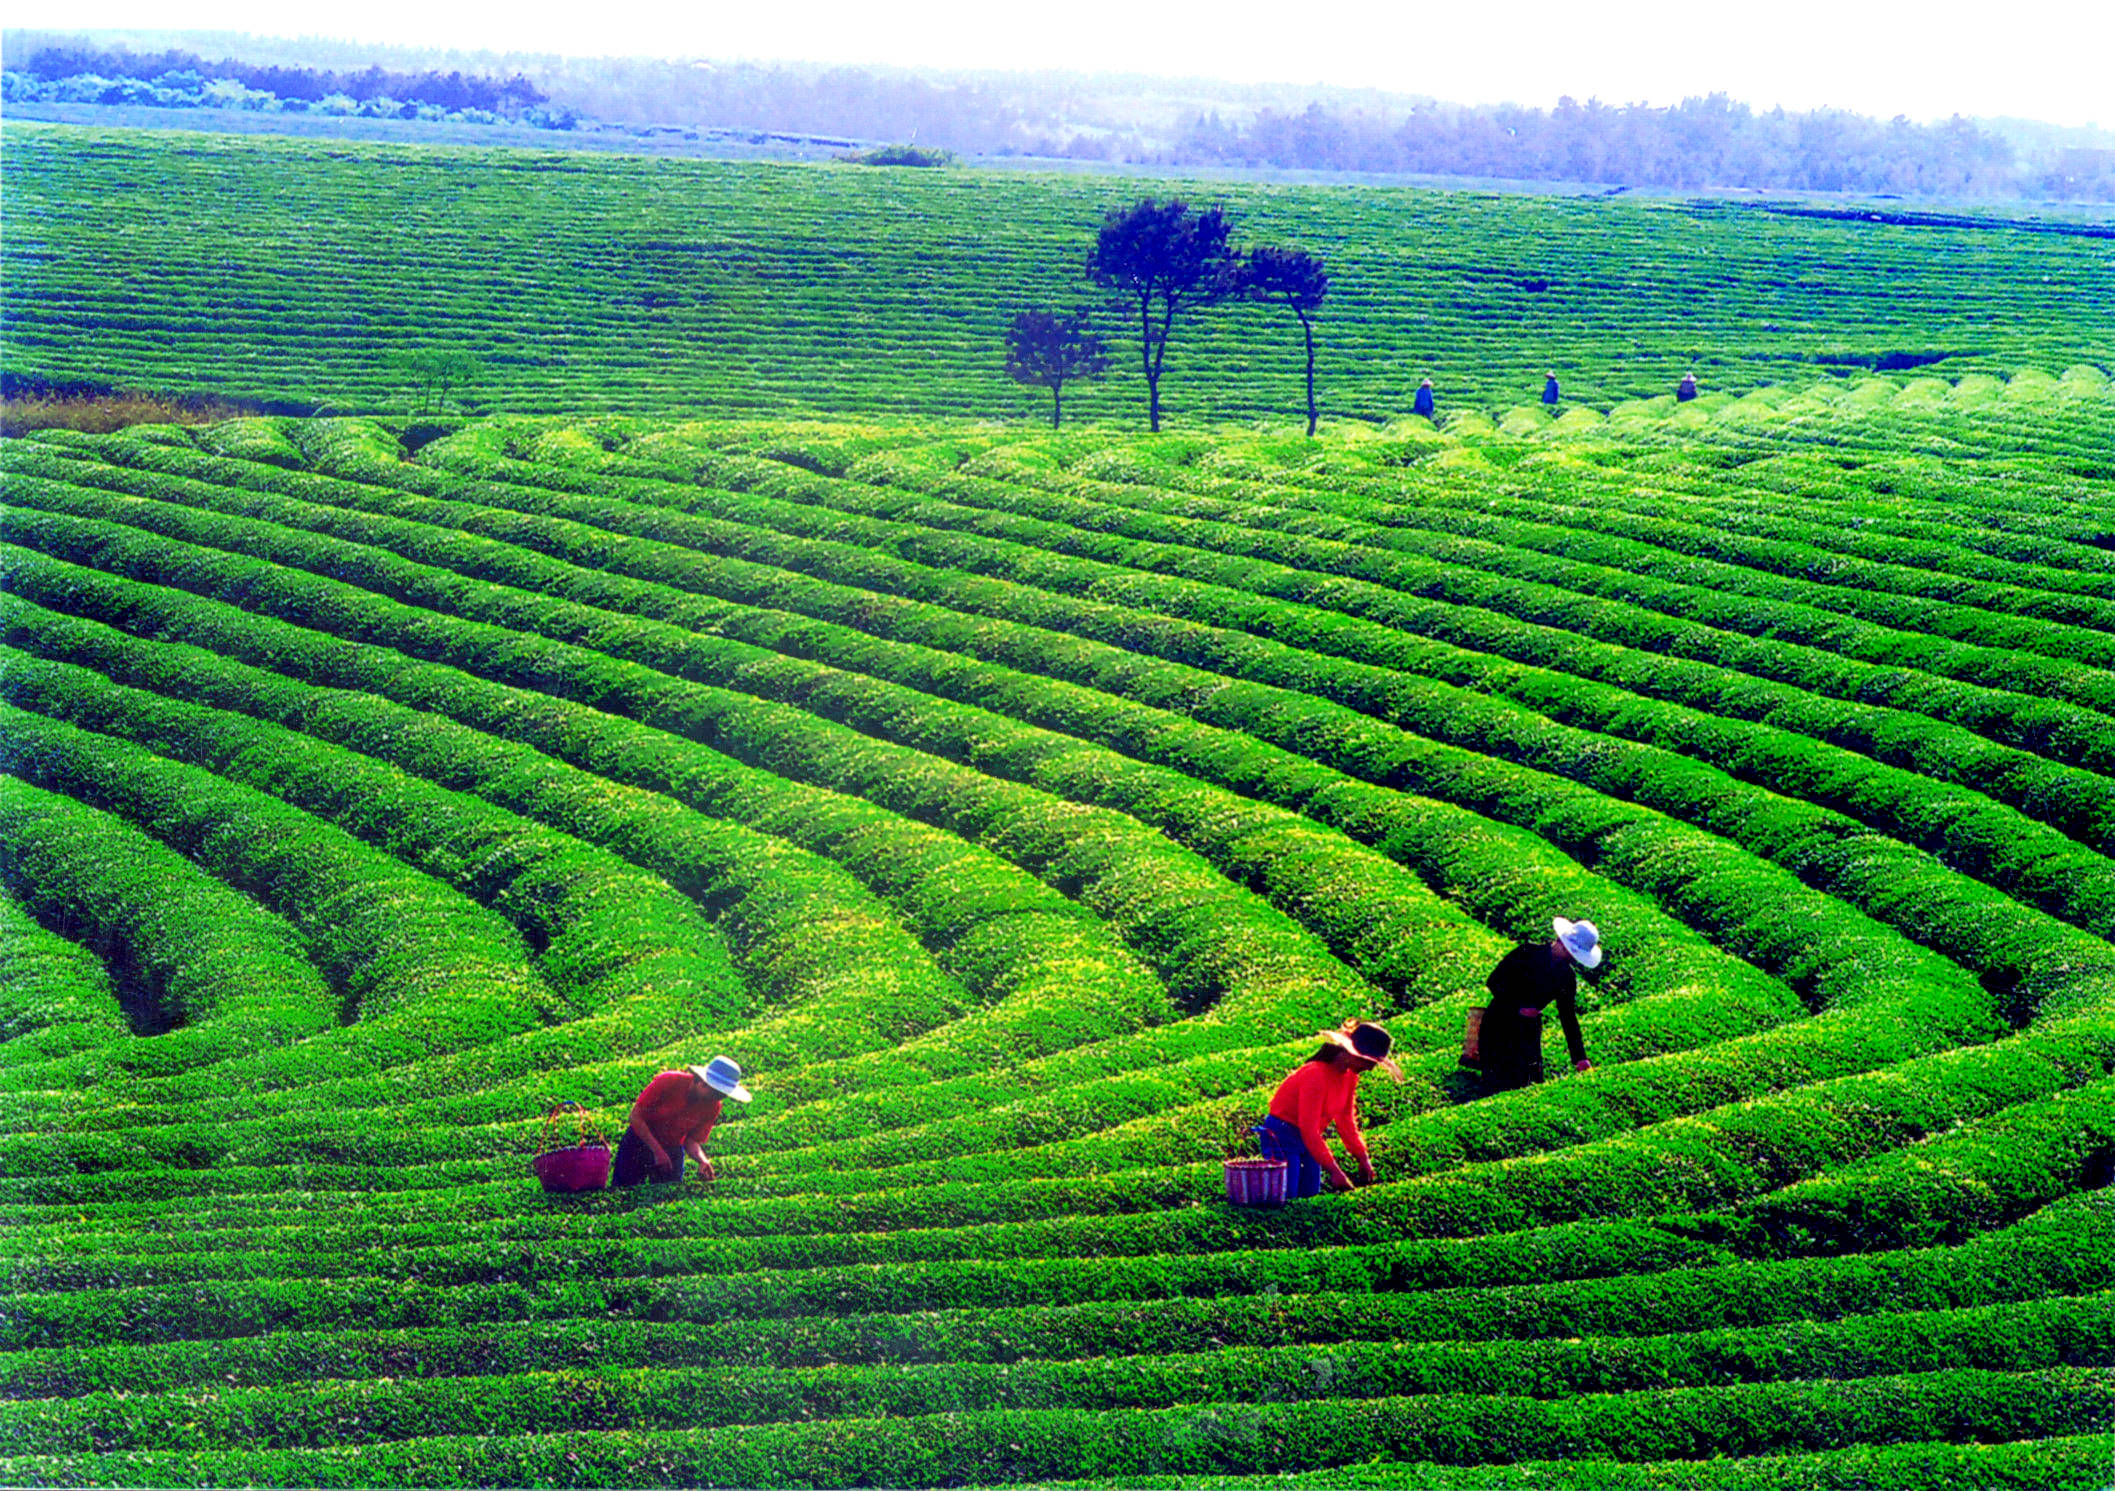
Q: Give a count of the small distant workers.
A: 3